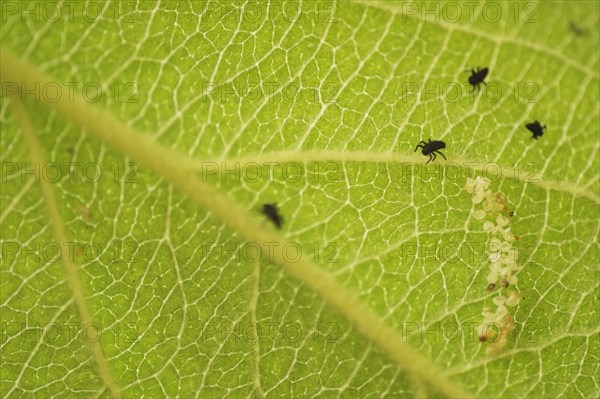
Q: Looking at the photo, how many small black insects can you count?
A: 4